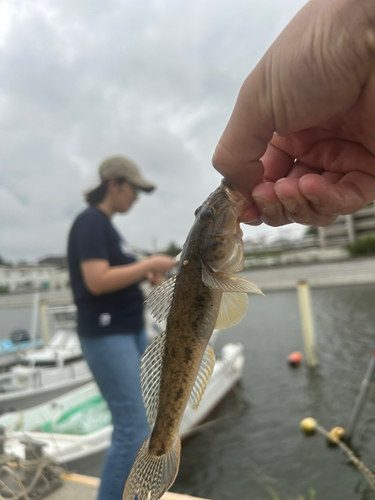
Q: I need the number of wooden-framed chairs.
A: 0